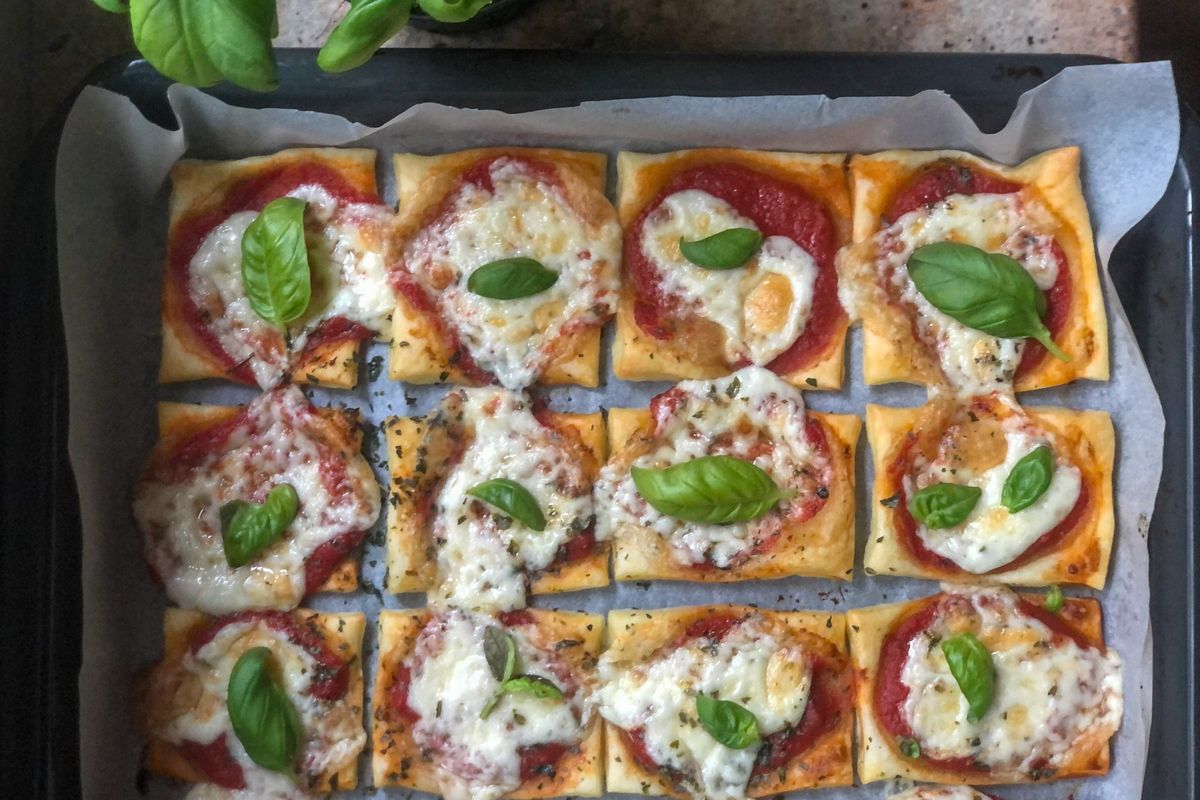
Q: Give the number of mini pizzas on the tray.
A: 12